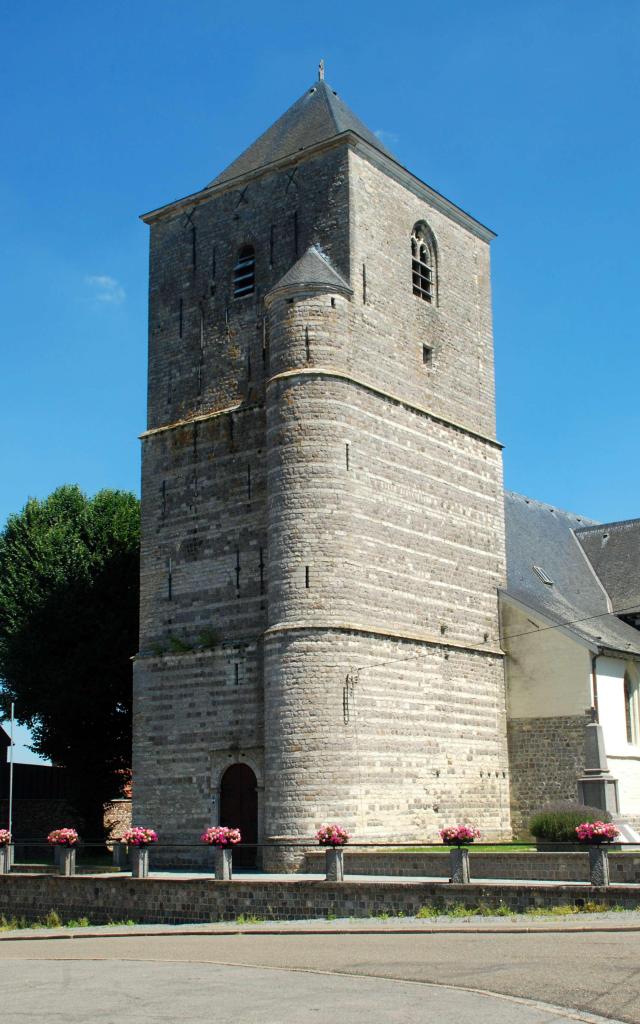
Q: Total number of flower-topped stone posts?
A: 7